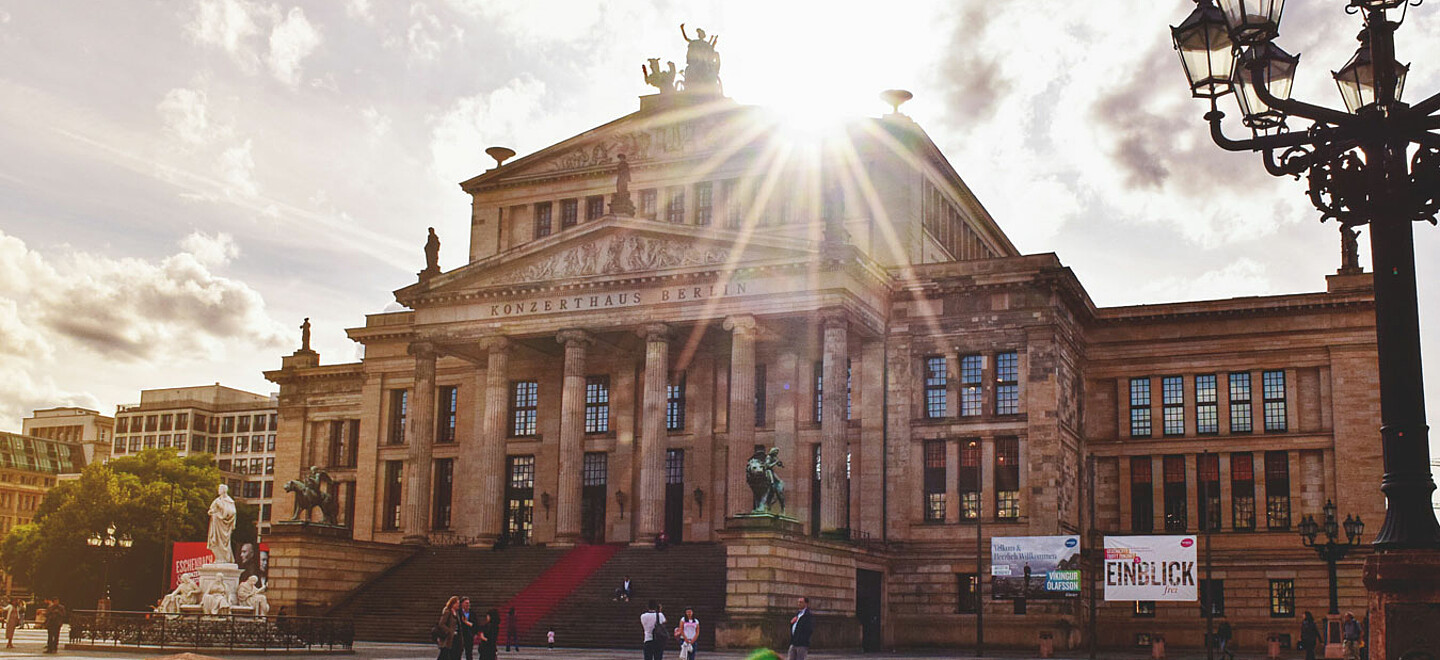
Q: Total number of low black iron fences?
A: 1